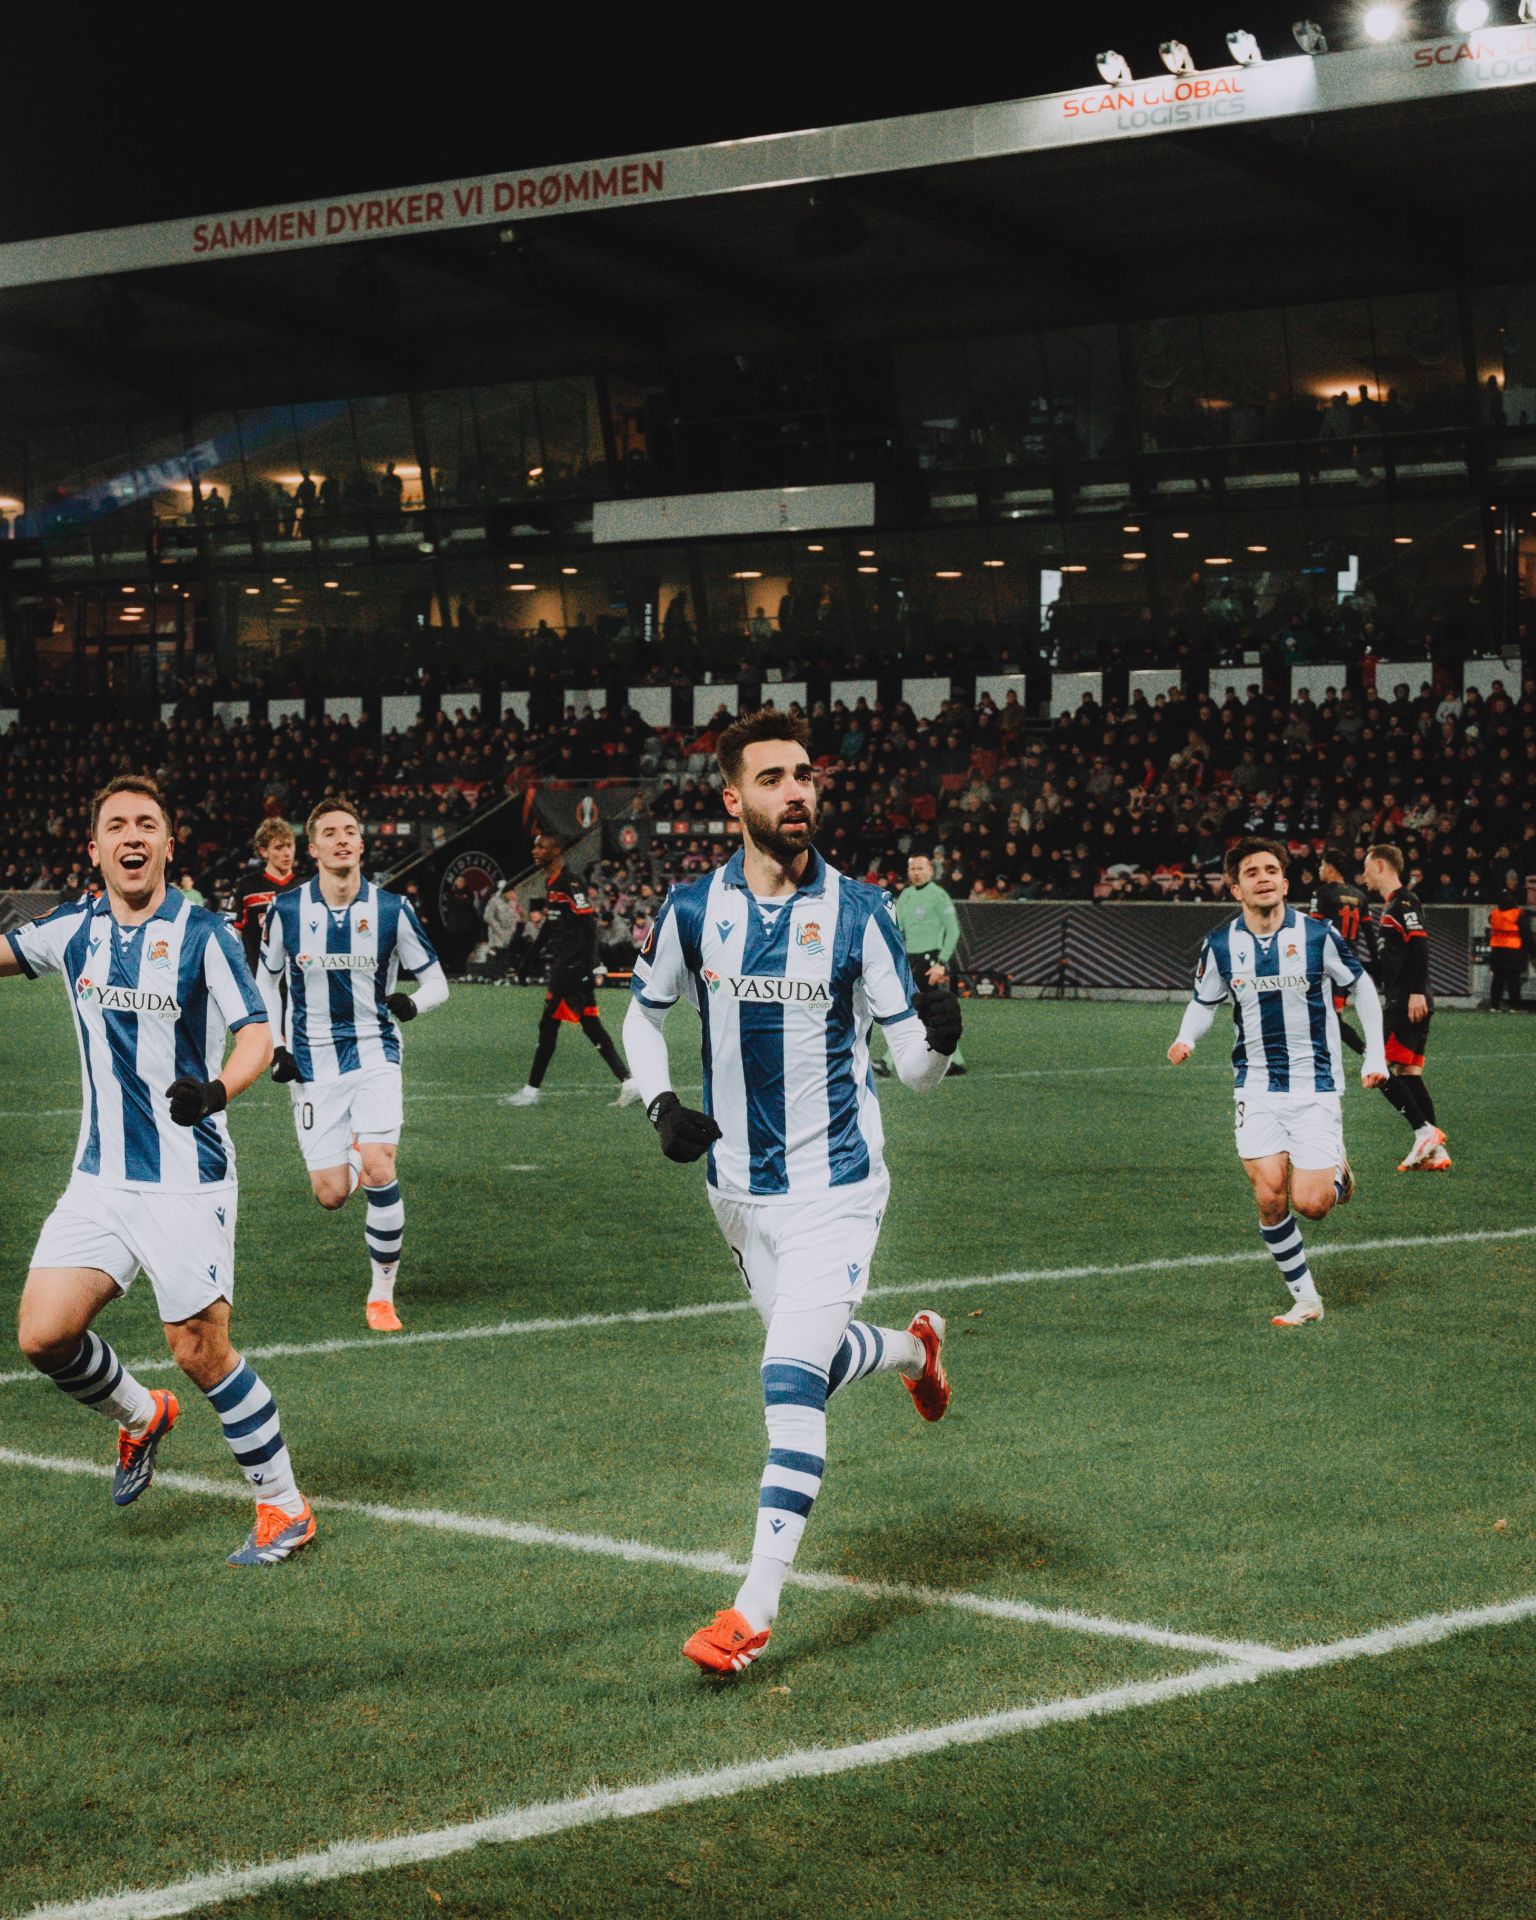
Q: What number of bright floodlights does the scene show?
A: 2